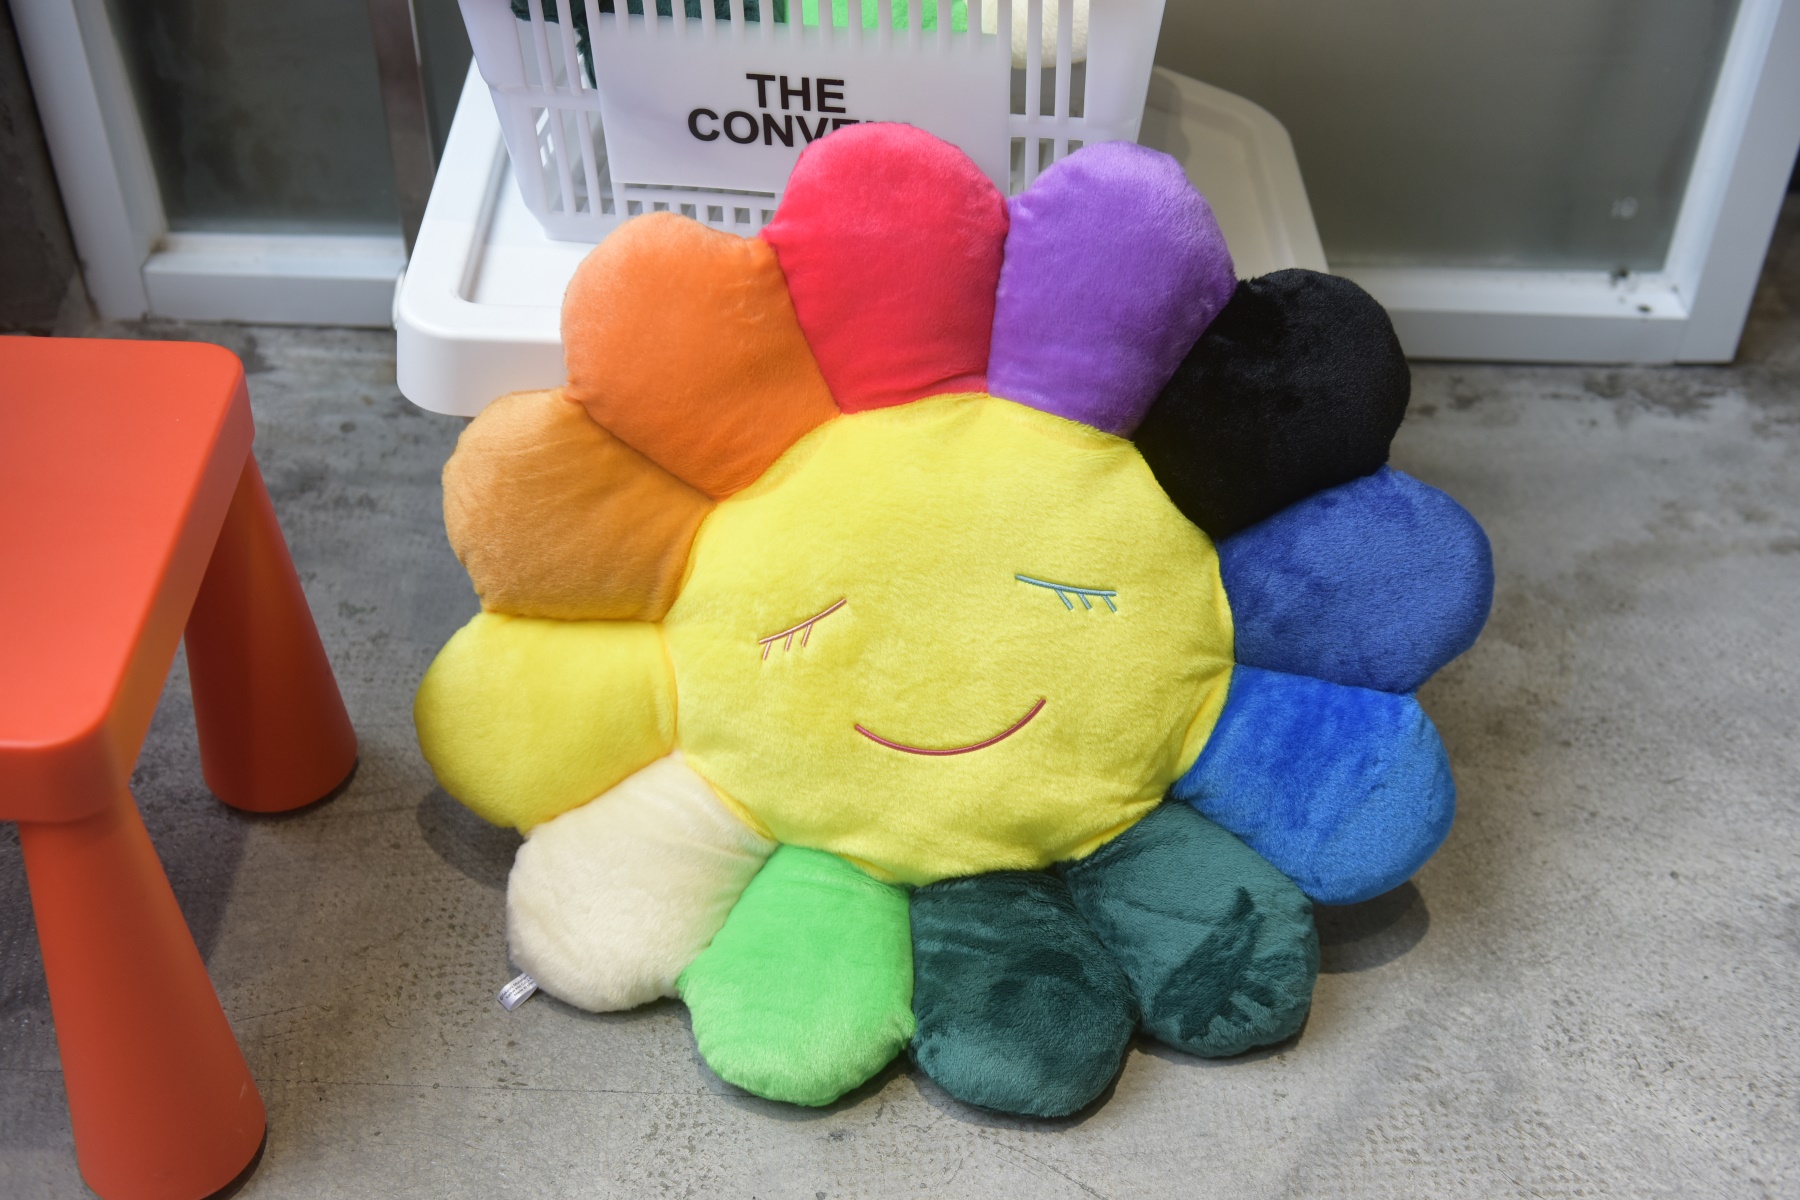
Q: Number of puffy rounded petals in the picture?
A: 12